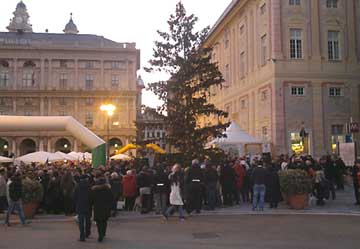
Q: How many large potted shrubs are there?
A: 2